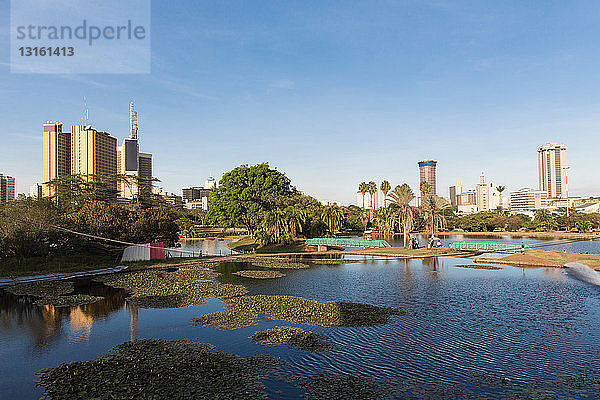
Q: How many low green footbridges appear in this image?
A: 2